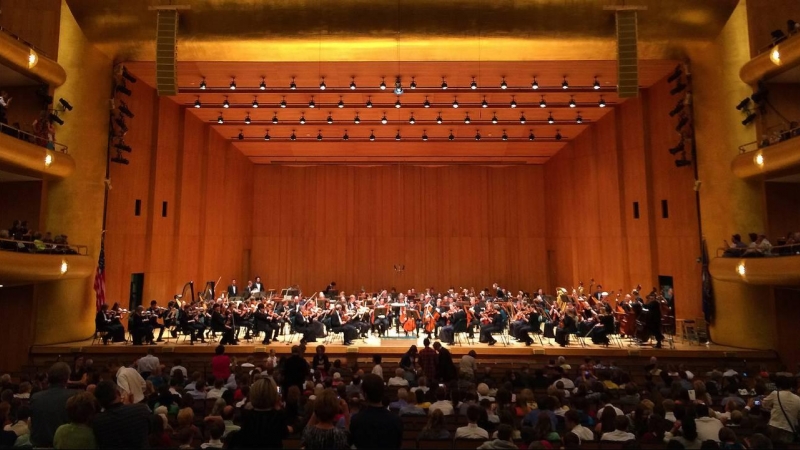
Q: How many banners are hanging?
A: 2